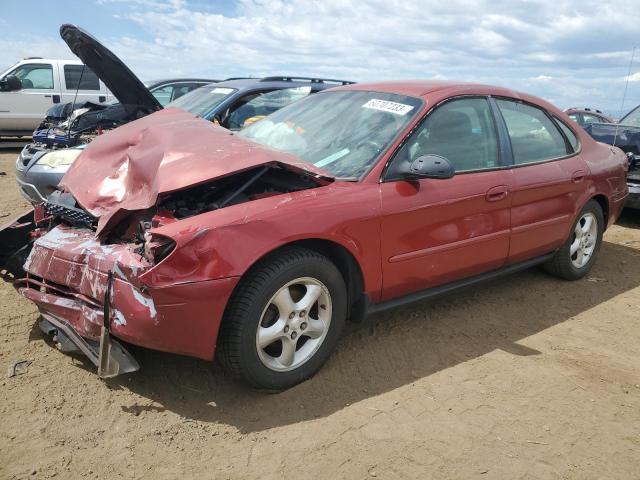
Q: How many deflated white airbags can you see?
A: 1